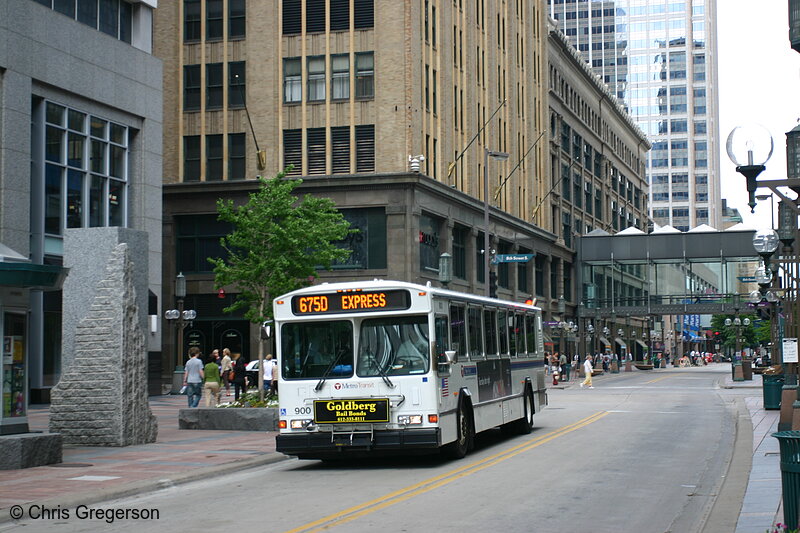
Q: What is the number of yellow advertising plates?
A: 1